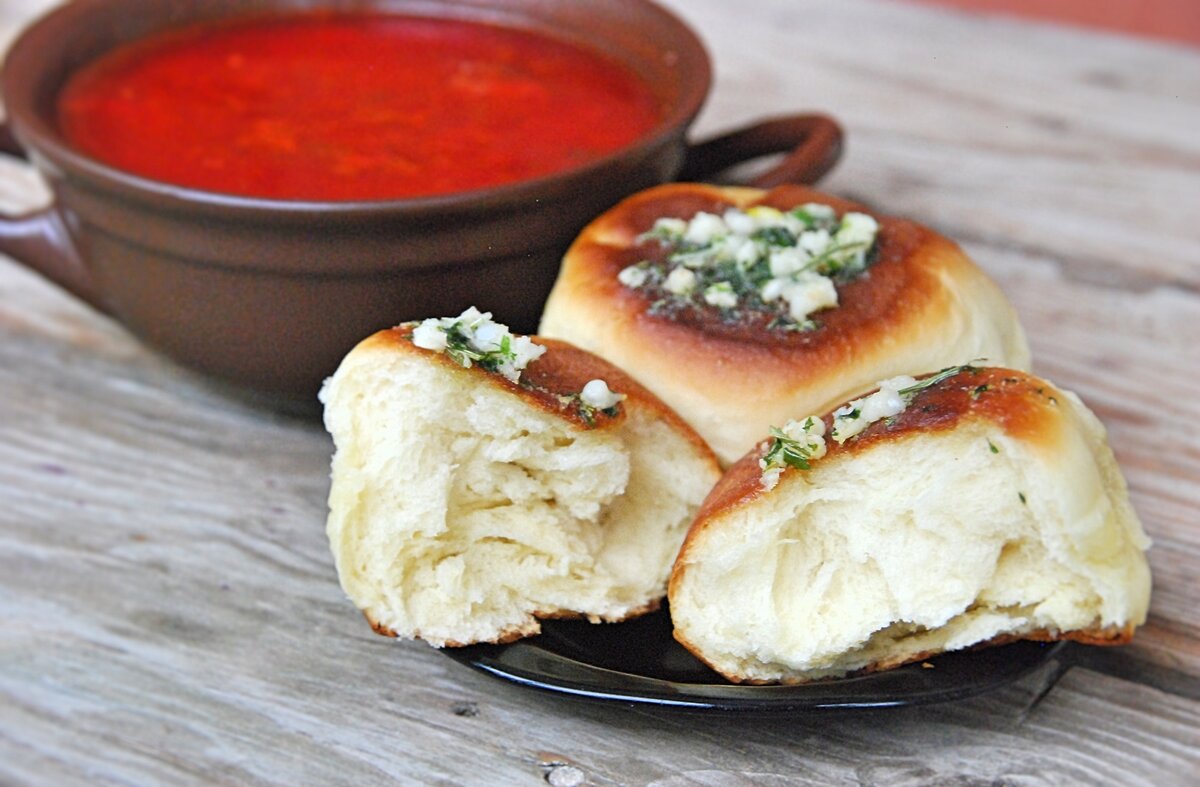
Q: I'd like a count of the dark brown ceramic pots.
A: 1